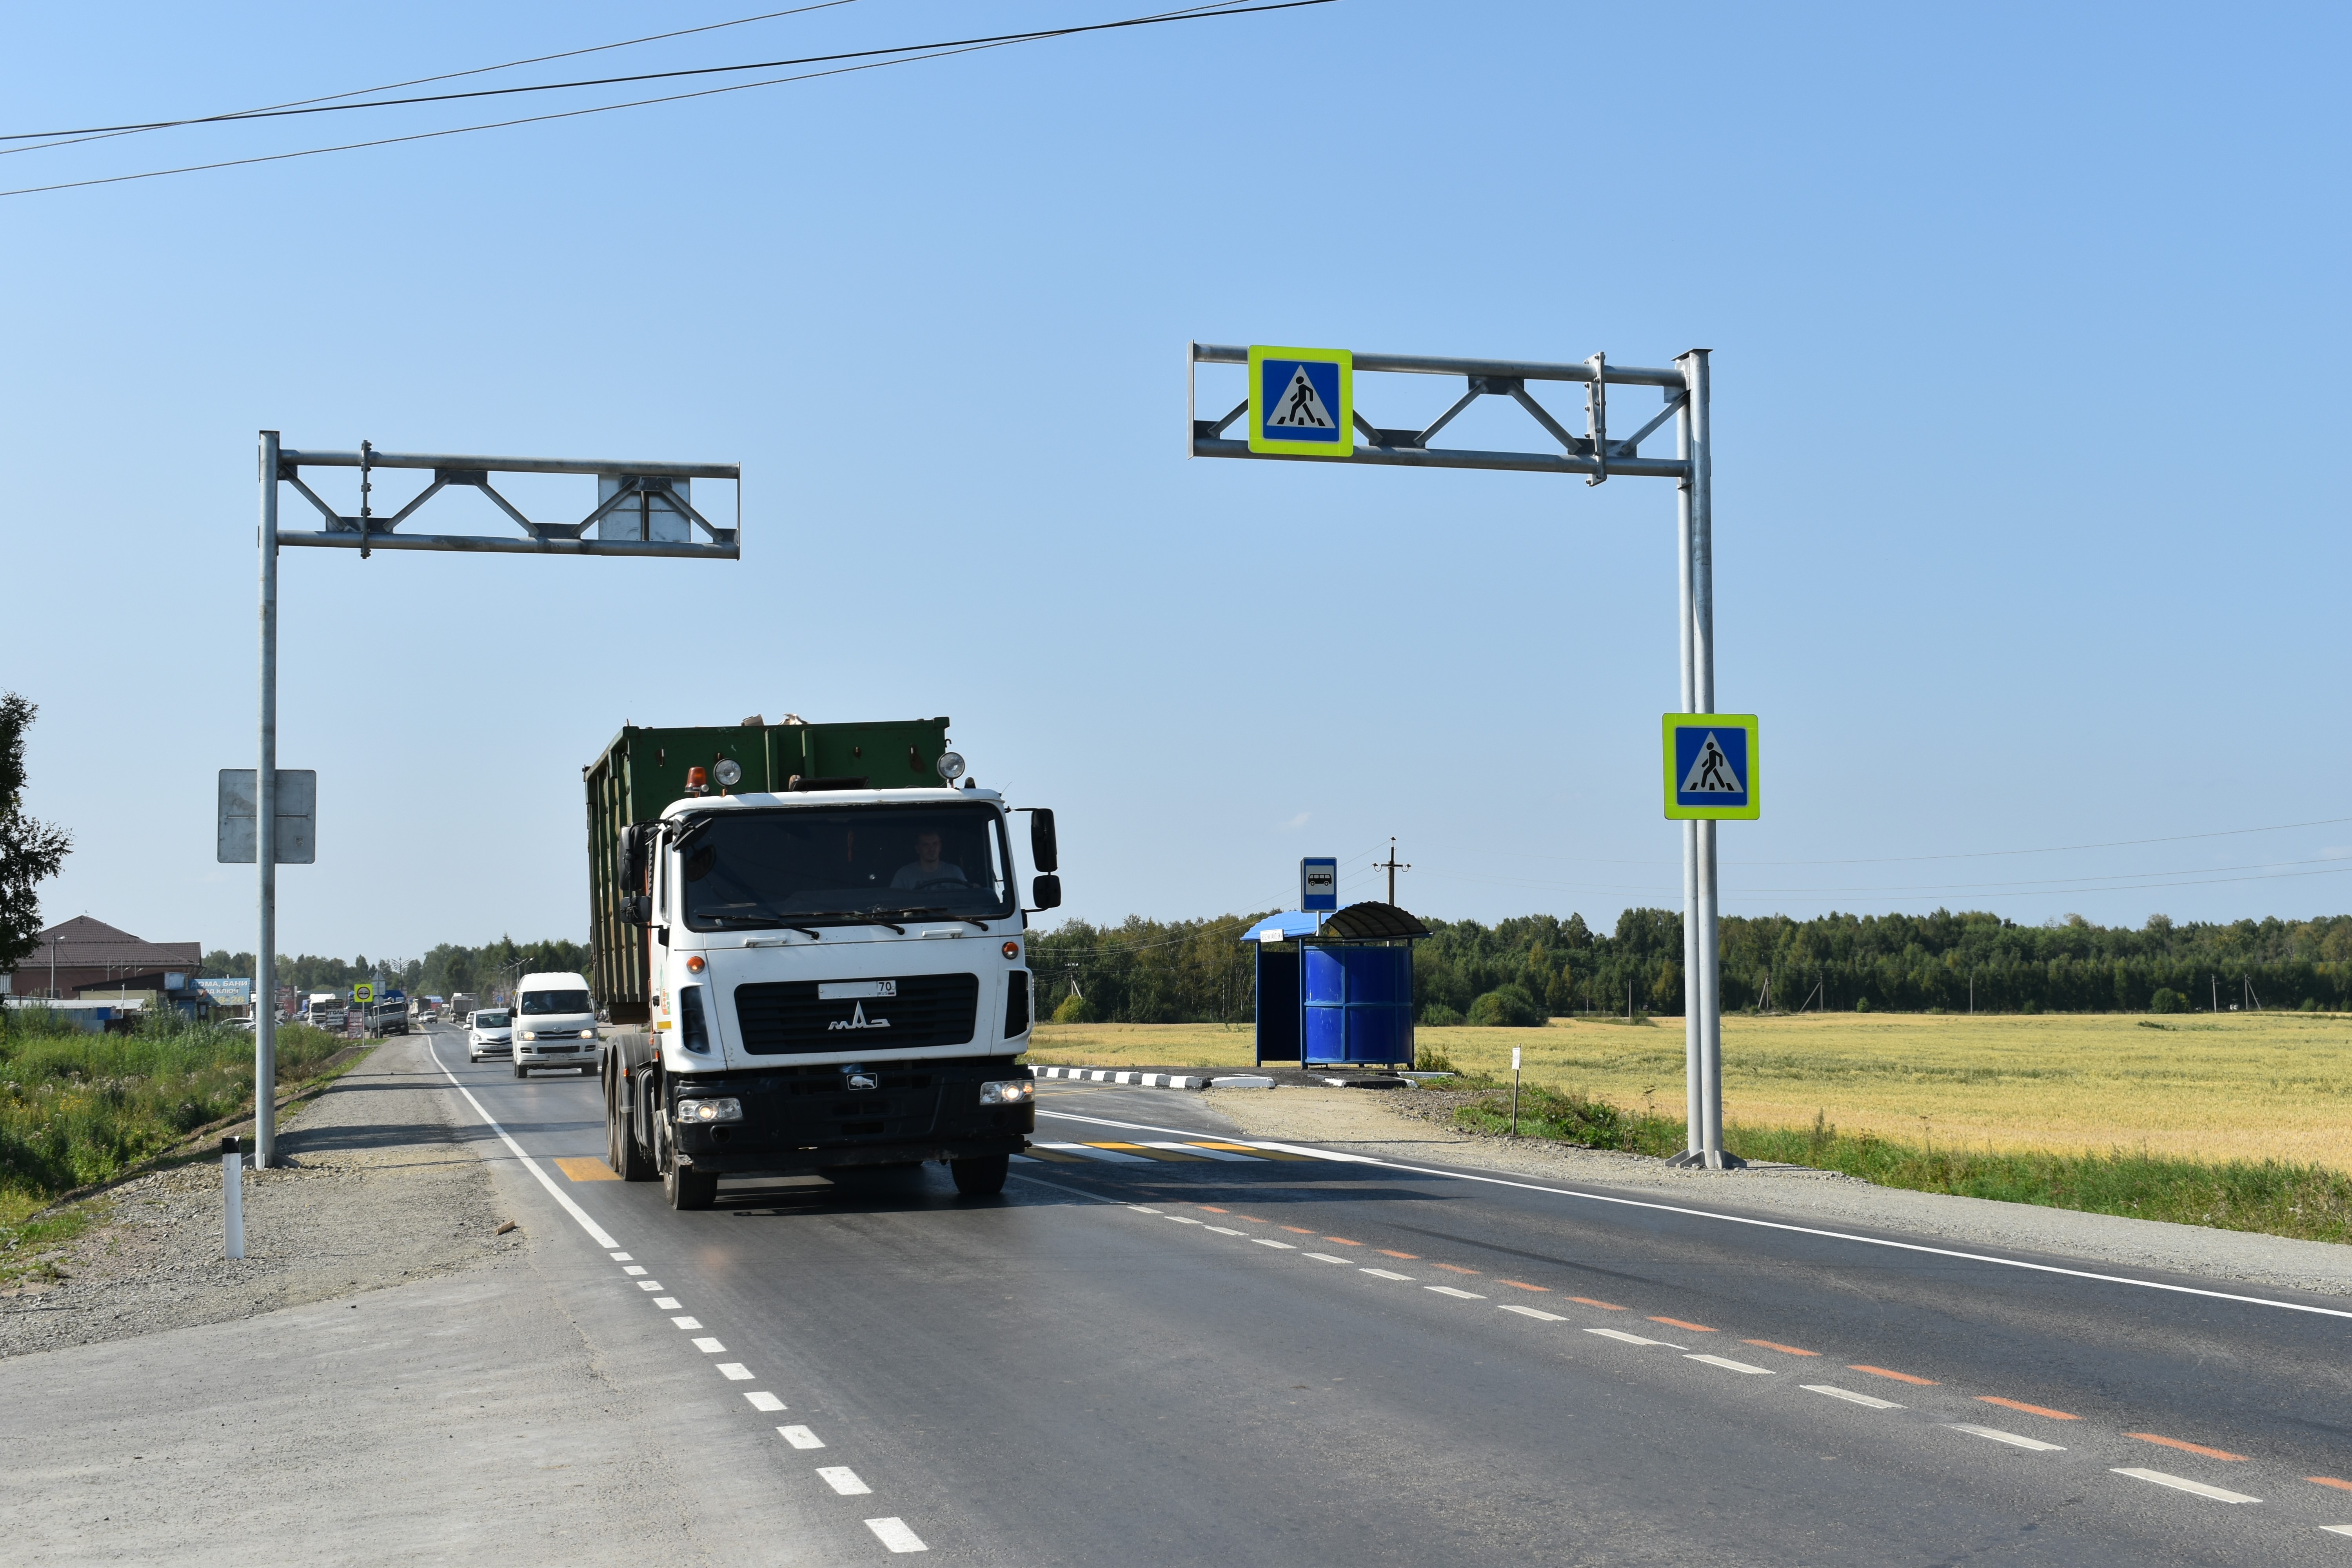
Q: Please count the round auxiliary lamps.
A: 2